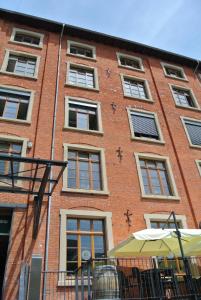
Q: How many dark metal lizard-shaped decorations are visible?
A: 4